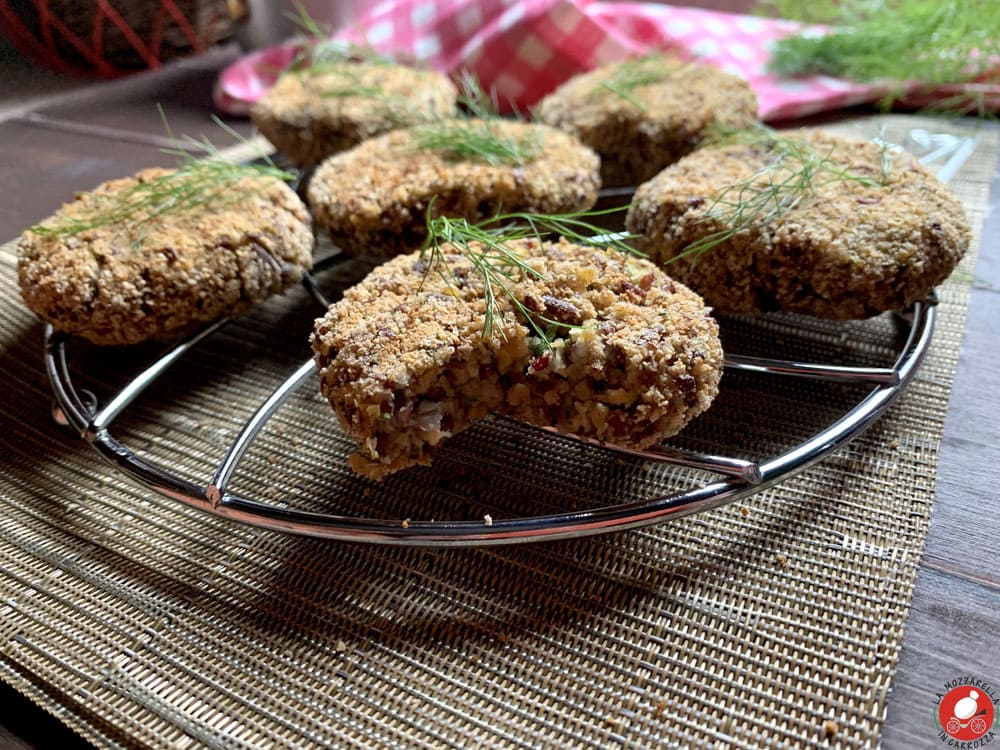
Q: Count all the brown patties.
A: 6